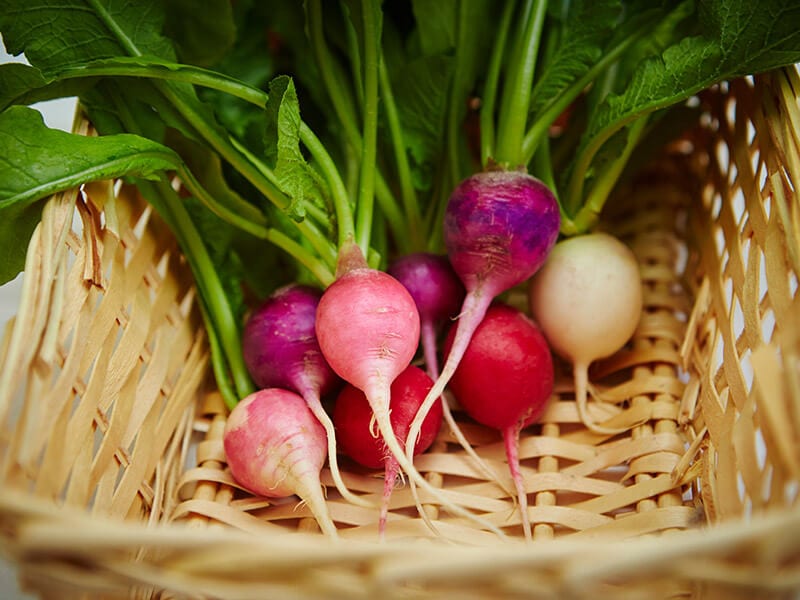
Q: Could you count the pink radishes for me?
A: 2